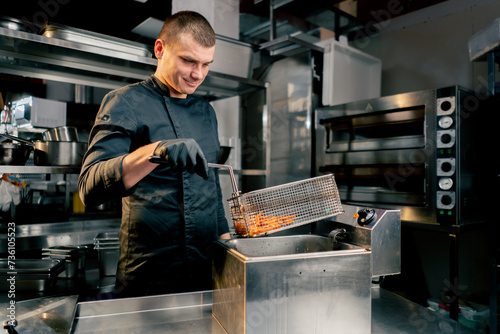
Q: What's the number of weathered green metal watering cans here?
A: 0